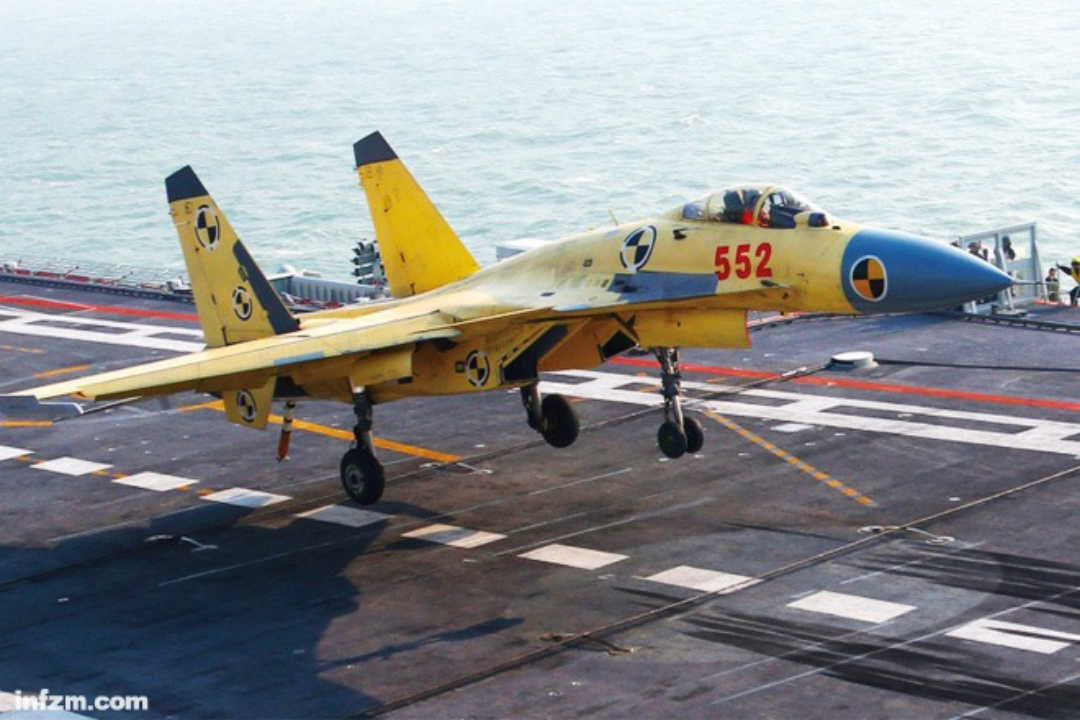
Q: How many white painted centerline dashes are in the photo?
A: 10